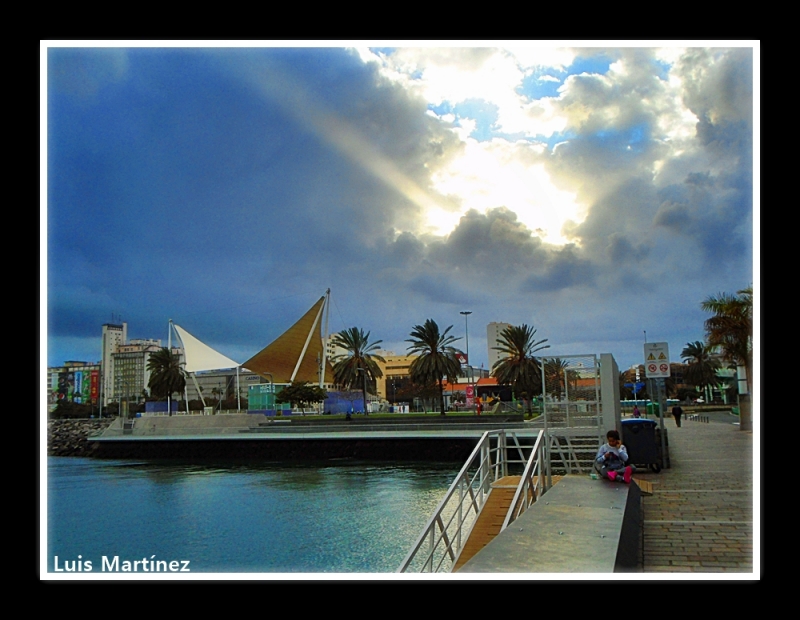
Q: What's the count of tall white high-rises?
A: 2